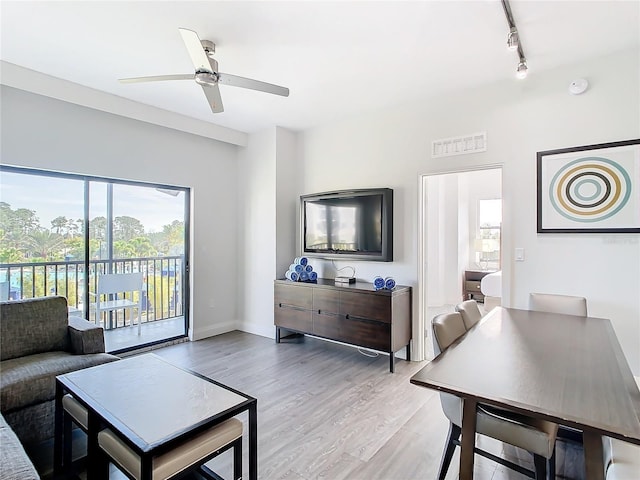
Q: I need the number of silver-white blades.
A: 4